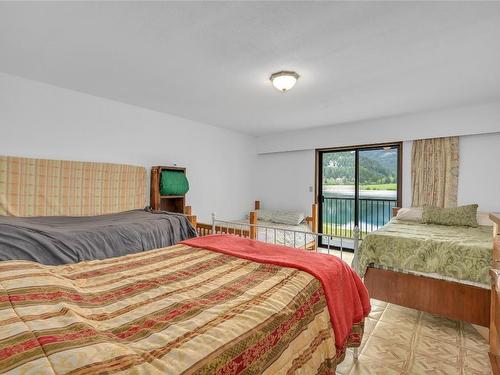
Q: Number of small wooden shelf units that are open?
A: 1